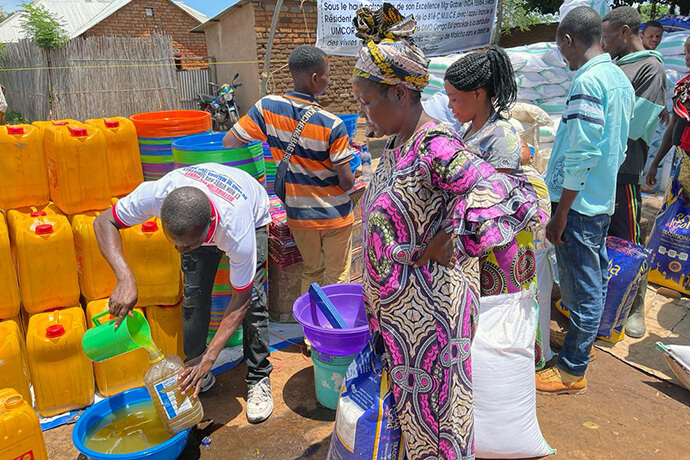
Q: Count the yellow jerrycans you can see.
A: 14